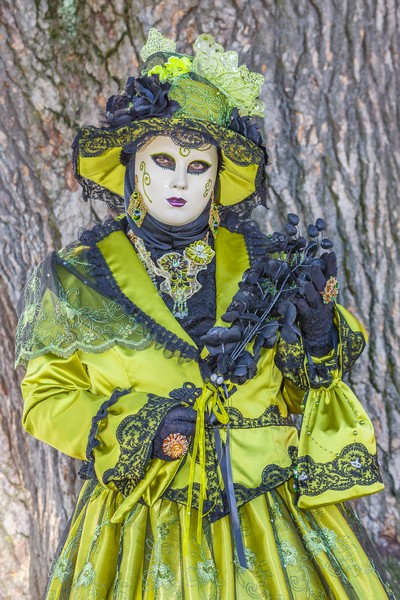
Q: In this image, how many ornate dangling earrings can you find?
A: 2